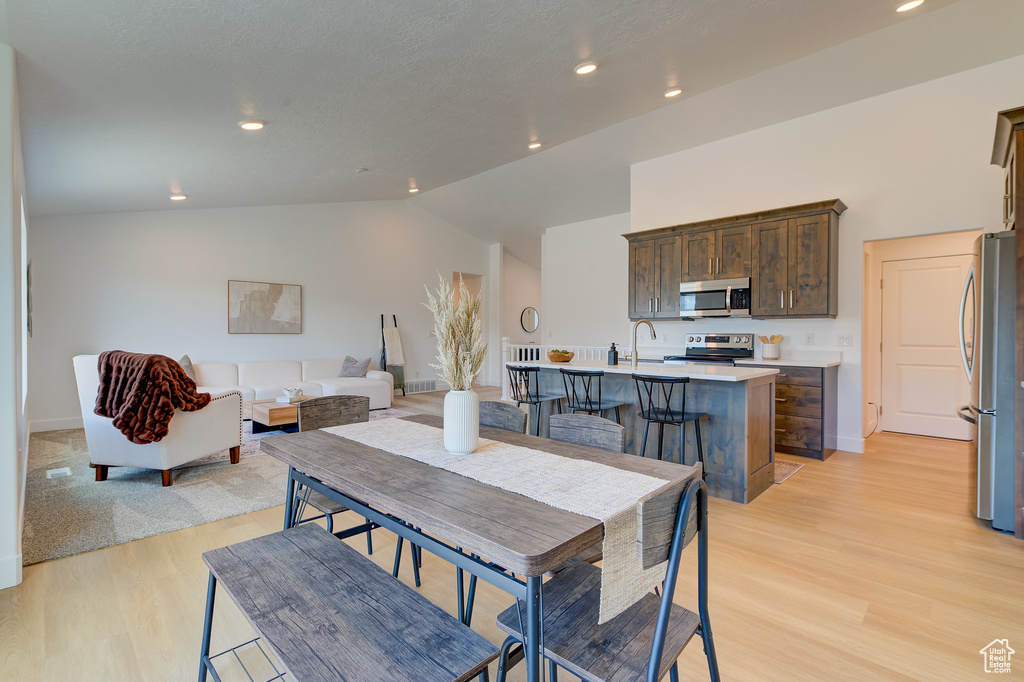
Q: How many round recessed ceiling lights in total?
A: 7